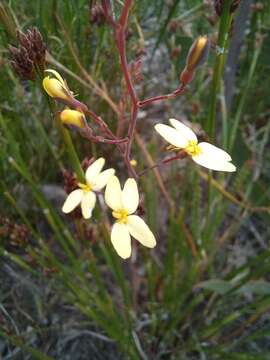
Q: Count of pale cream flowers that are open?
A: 3